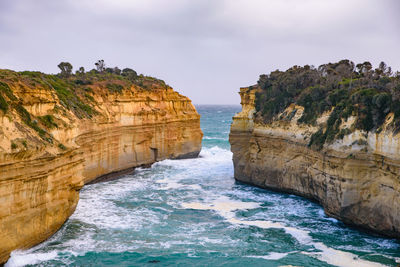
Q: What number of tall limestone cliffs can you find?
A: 2